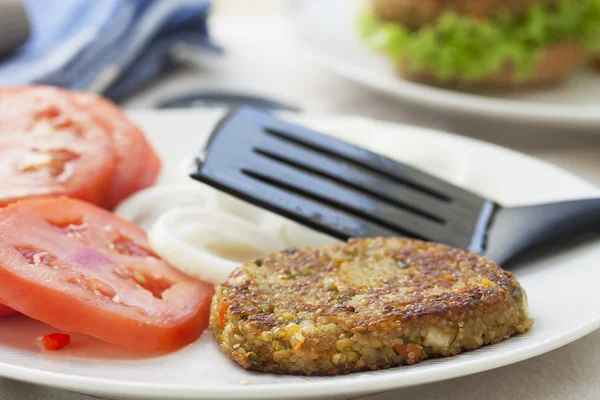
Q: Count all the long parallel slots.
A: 3